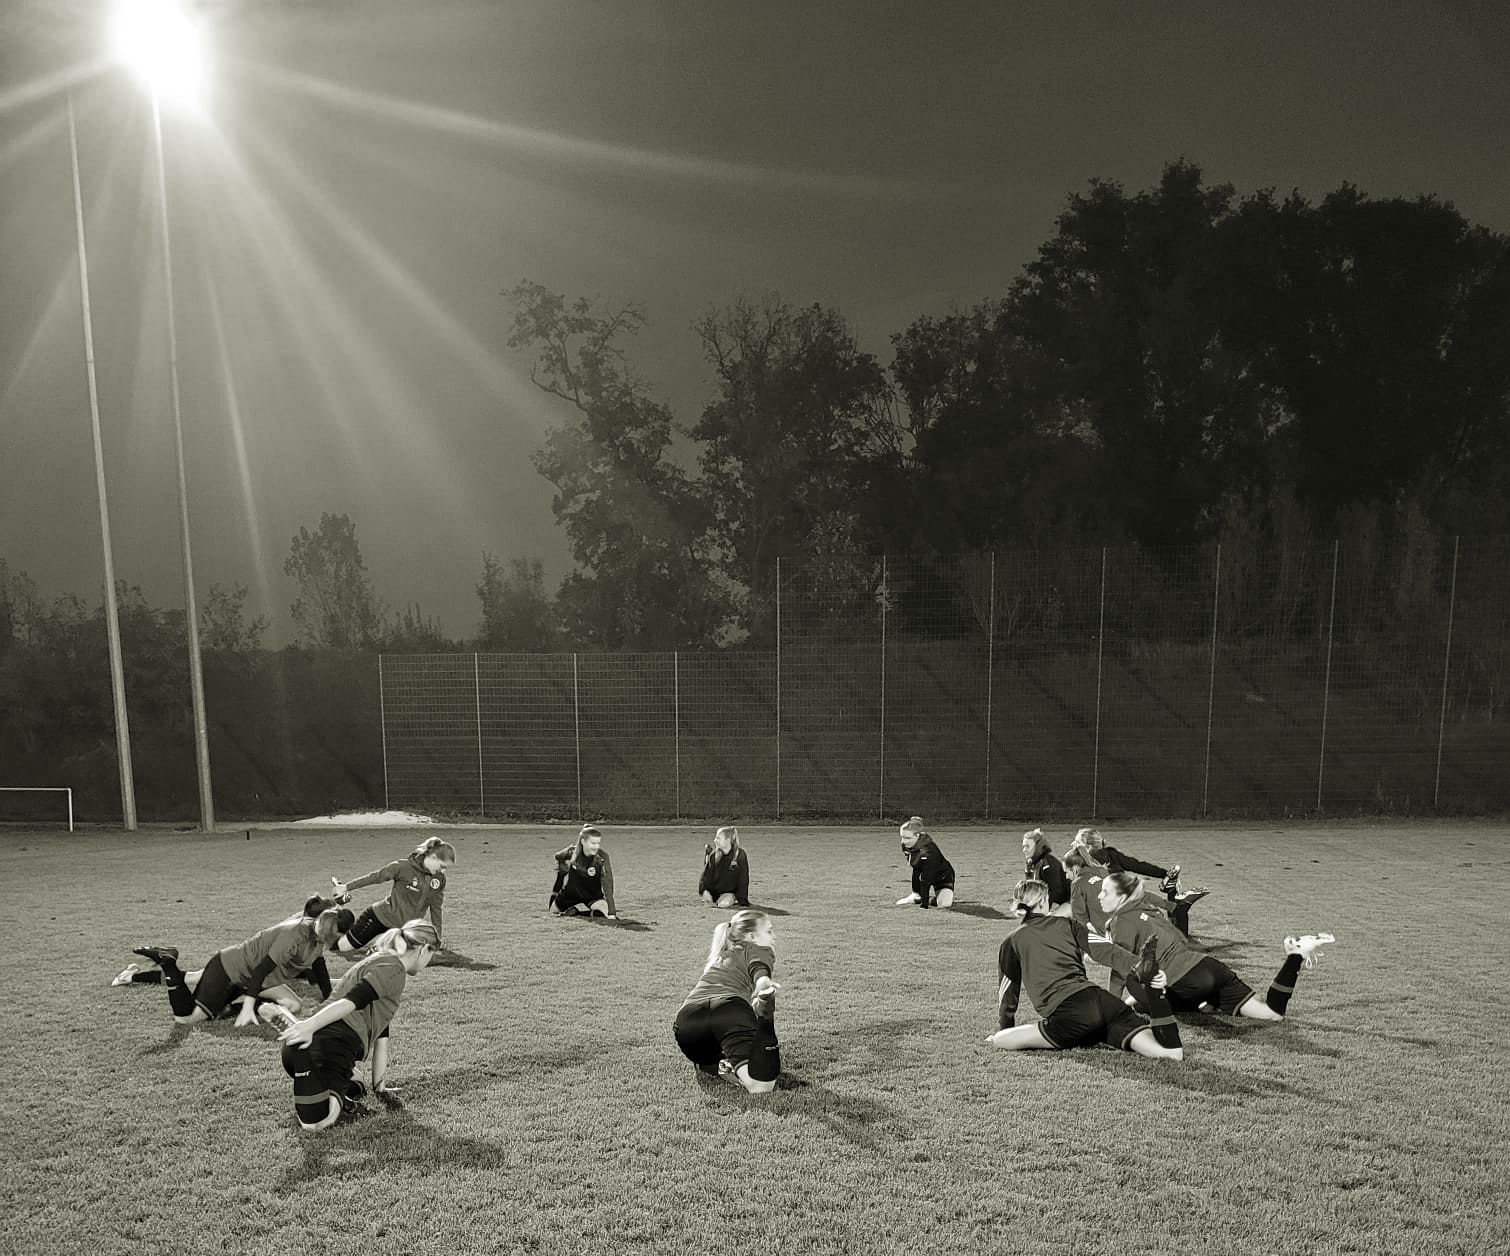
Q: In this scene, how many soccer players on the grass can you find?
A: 13